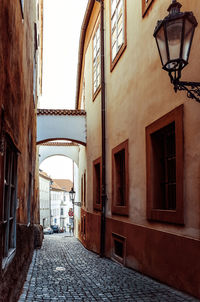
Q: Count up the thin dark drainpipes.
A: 1